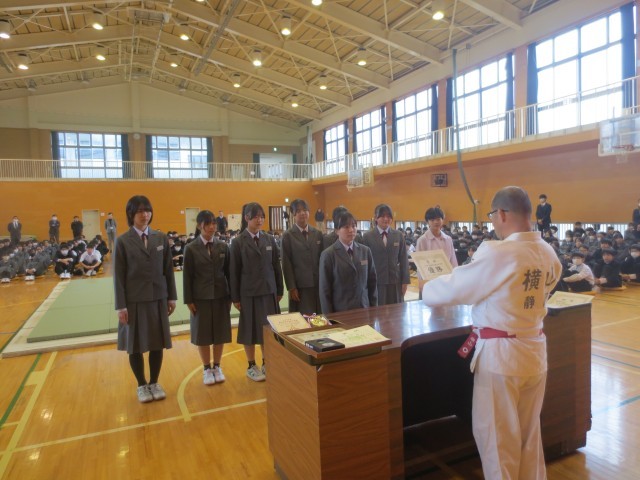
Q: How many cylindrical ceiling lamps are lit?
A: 15